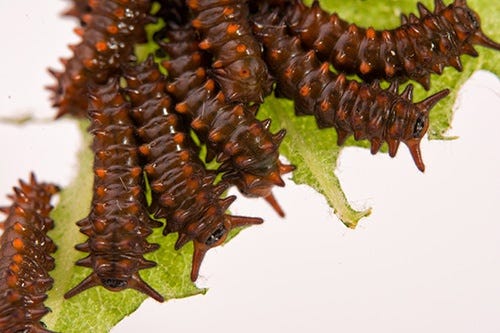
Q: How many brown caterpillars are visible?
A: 8